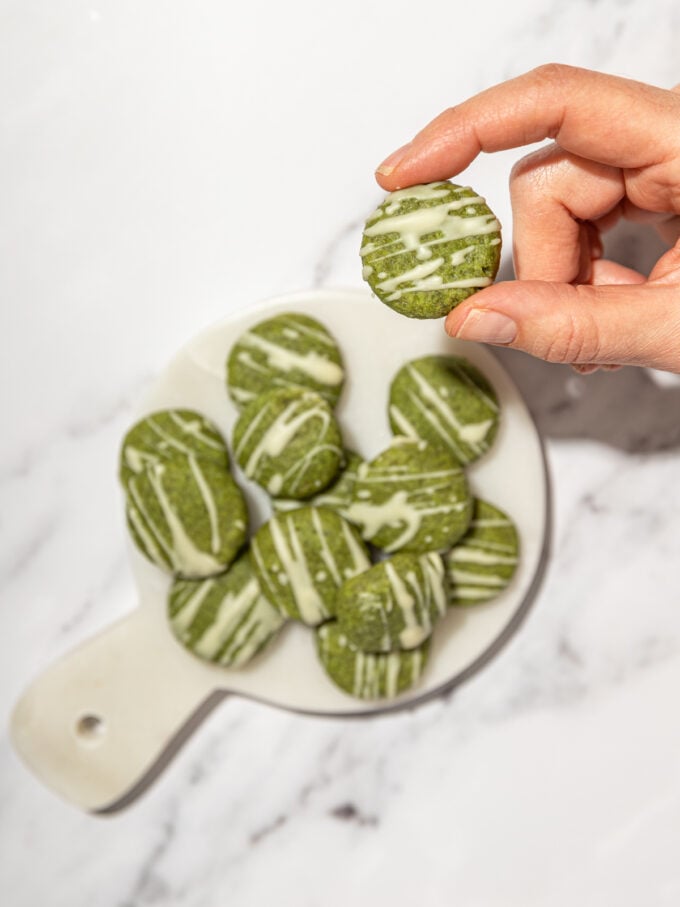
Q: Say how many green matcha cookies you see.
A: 13